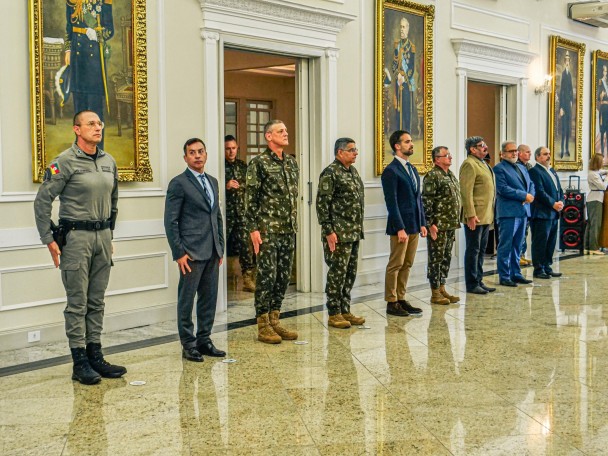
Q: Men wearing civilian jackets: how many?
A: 5